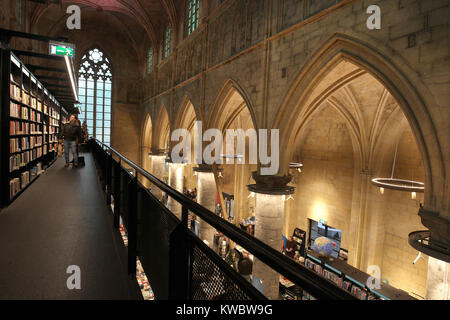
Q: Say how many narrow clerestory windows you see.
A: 3